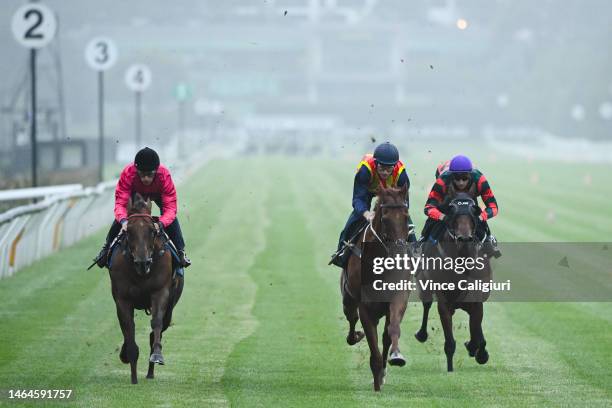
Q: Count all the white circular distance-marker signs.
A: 3